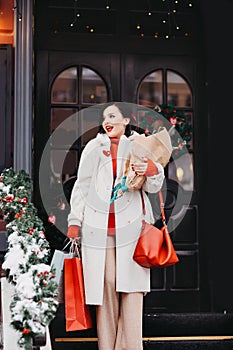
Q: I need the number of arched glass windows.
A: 2